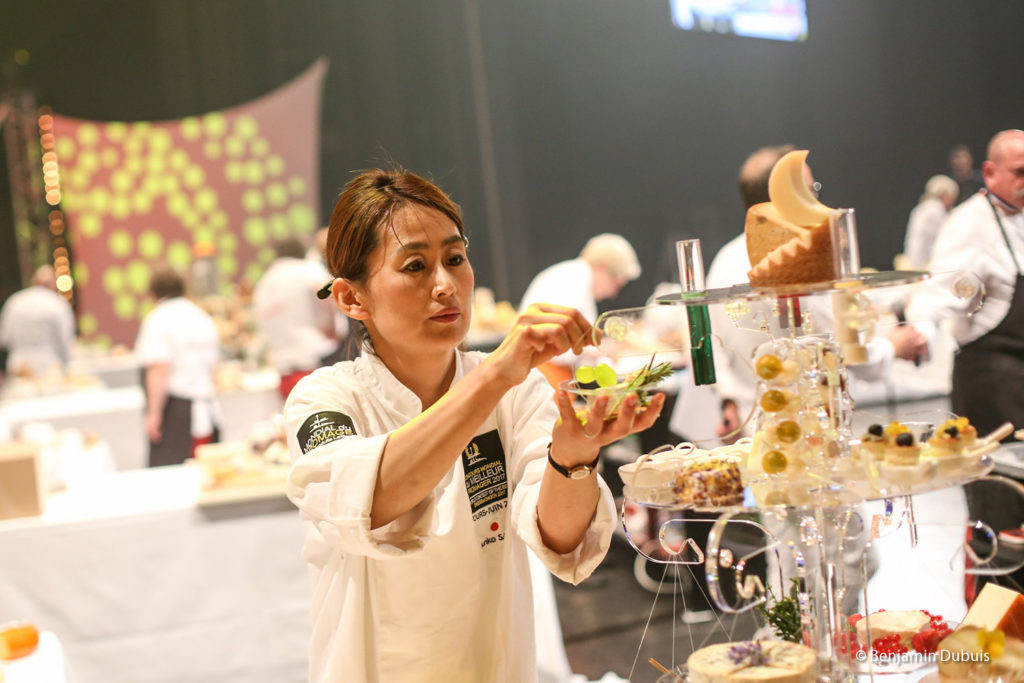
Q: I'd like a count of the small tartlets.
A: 5